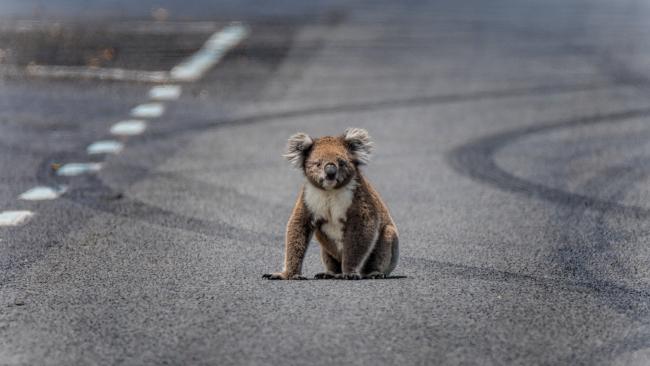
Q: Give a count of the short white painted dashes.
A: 7